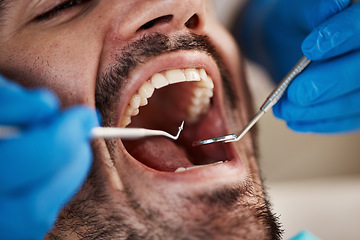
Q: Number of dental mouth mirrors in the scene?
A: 1